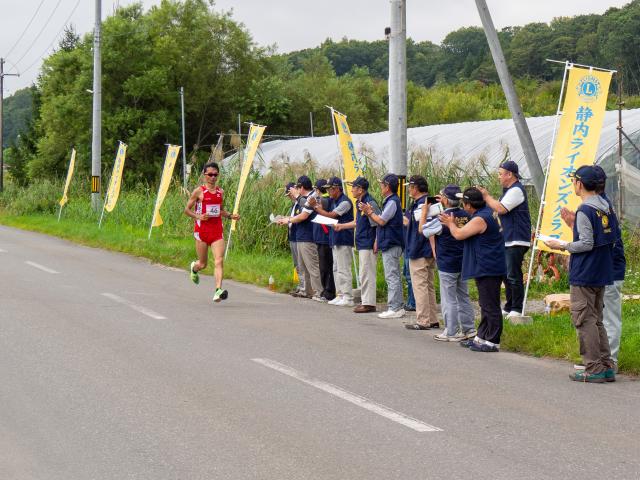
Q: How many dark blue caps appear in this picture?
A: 12